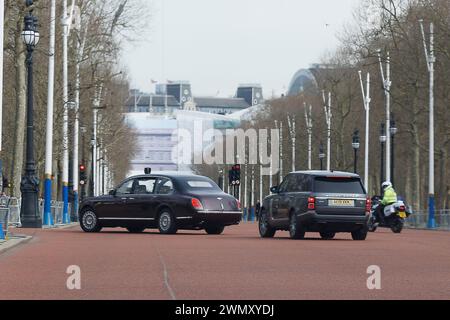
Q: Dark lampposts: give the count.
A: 5